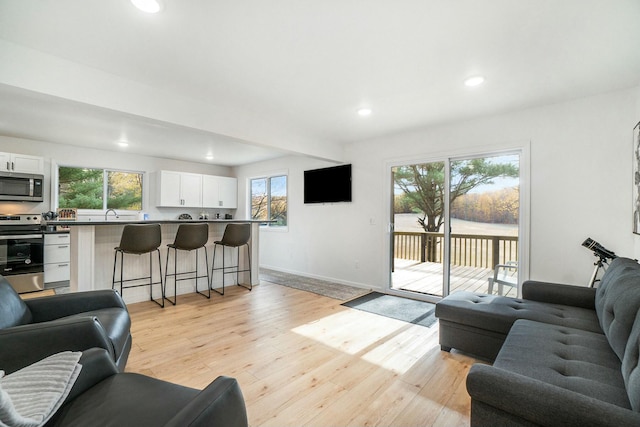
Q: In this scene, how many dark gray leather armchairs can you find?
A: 2